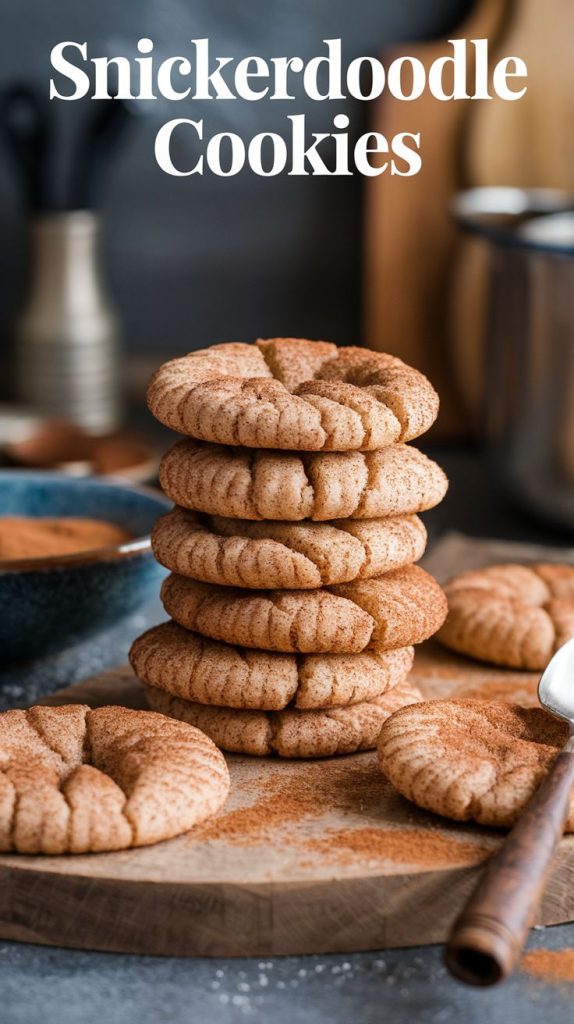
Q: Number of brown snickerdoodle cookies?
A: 9